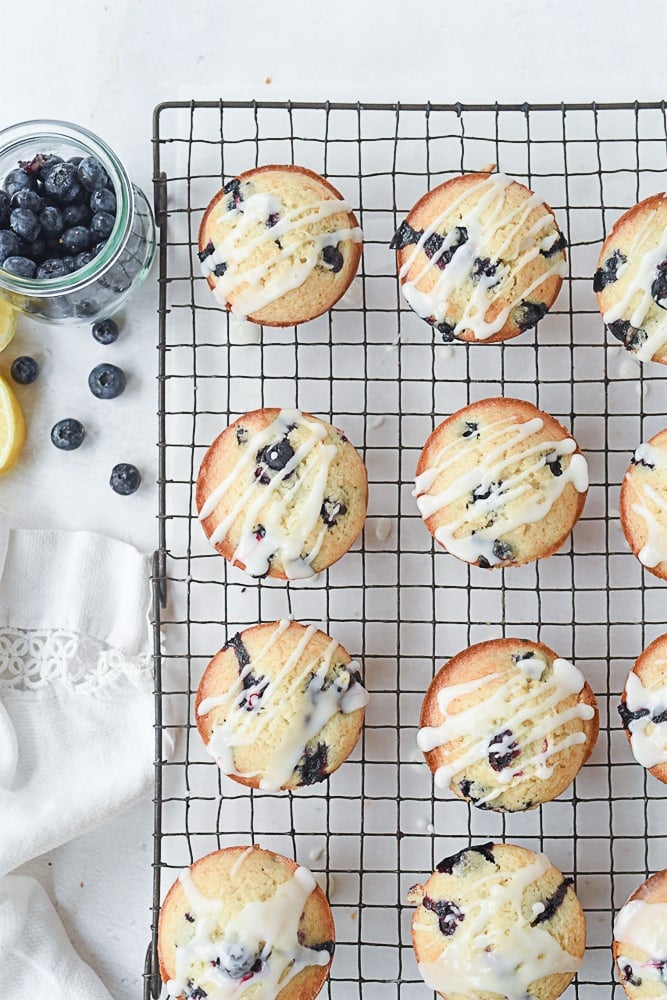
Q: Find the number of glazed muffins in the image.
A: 12